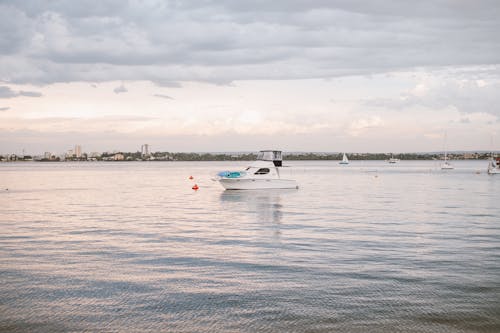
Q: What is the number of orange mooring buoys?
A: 2